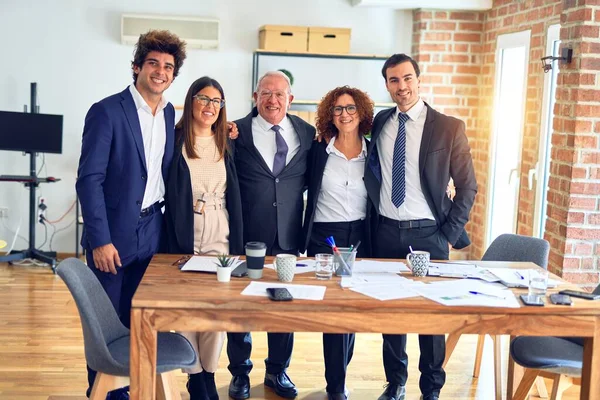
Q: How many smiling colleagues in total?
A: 5